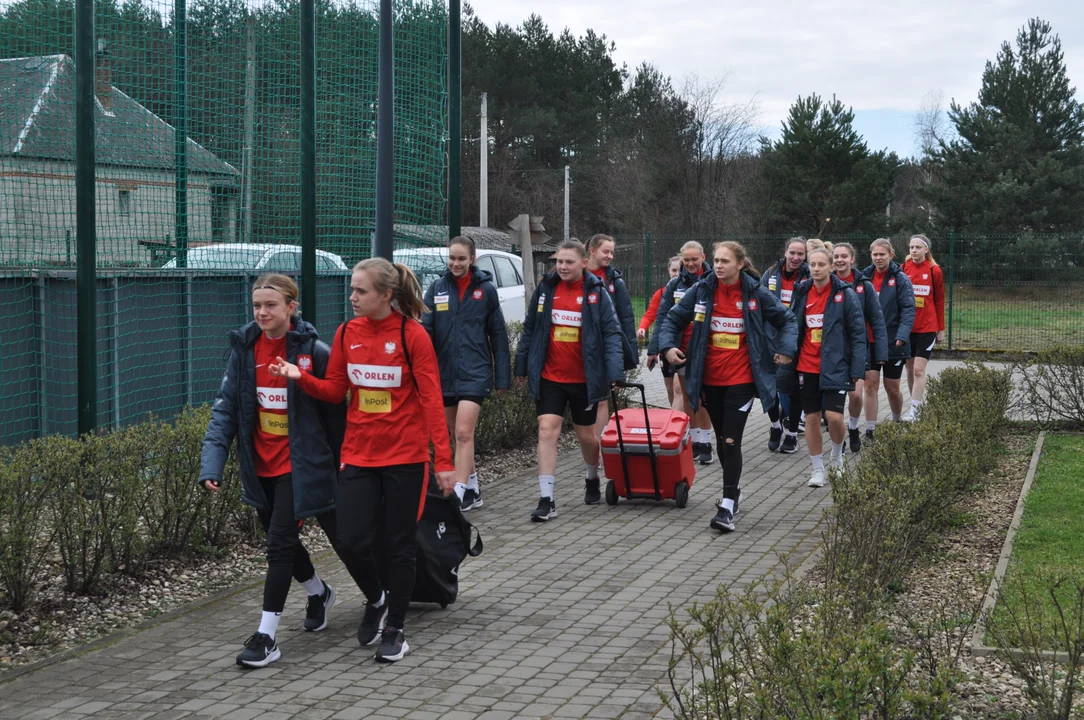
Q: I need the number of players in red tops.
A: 13